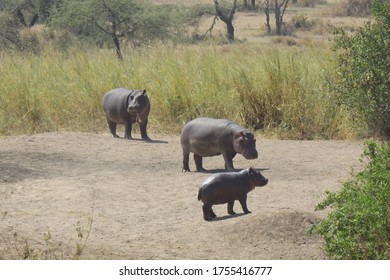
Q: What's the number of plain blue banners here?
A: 0